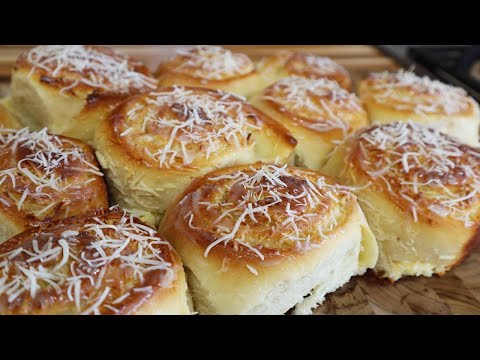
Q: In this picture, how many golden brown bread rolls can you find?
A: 10